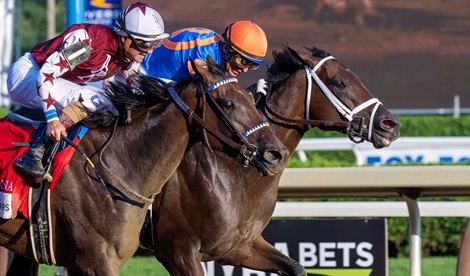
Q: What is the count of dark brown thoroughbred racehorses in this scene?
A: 2